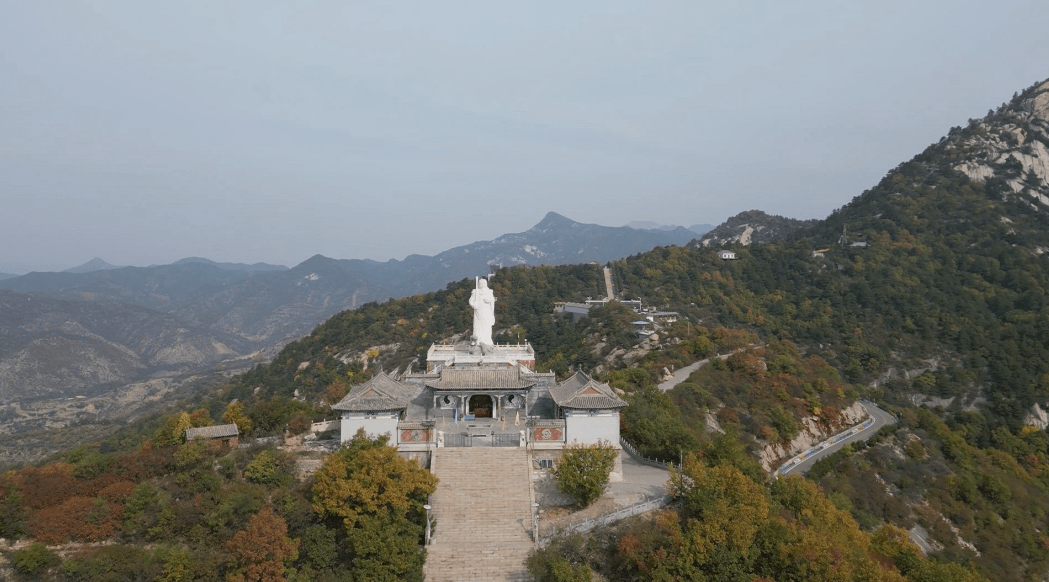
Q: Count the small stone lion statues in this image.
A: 2